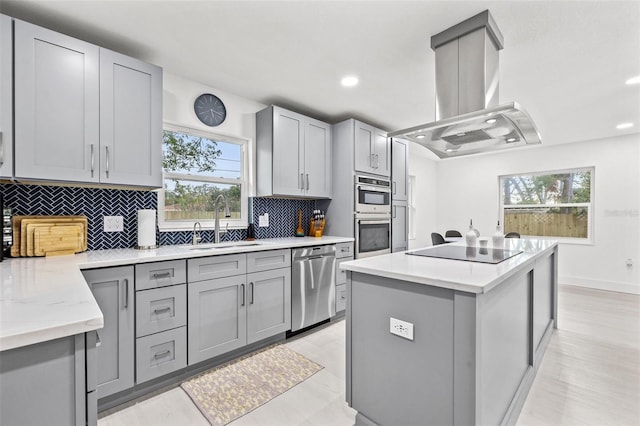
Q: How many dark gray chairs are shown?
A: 3